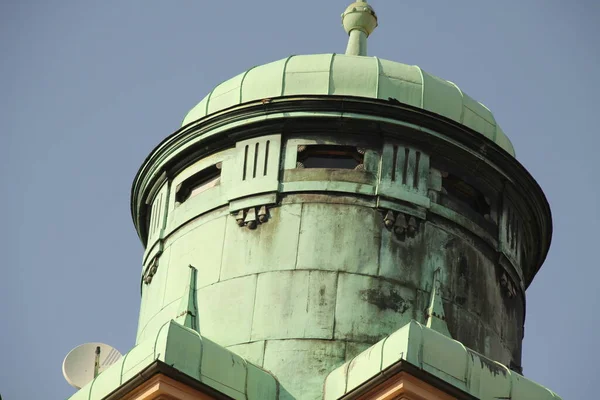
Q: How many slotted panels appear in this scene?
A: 4